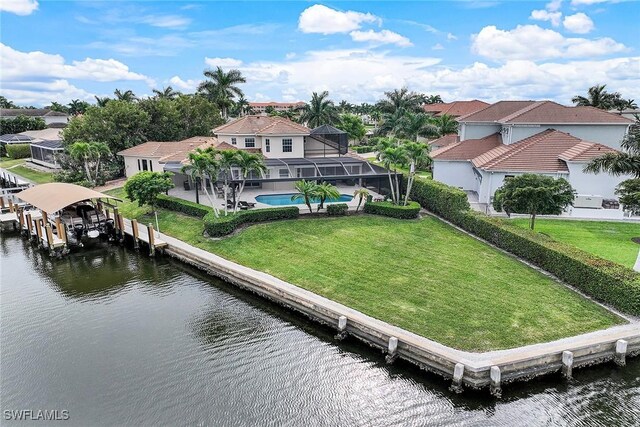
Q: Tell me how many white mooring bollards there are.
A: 6